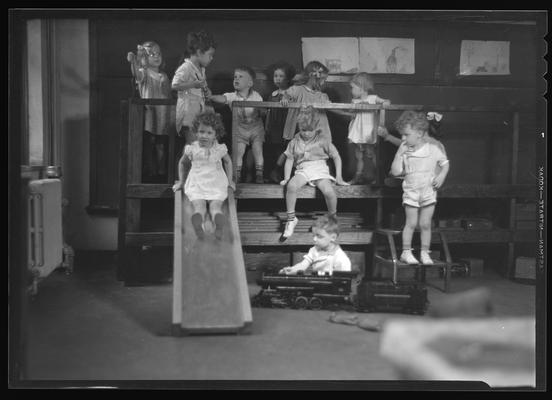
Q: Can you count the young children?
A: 11